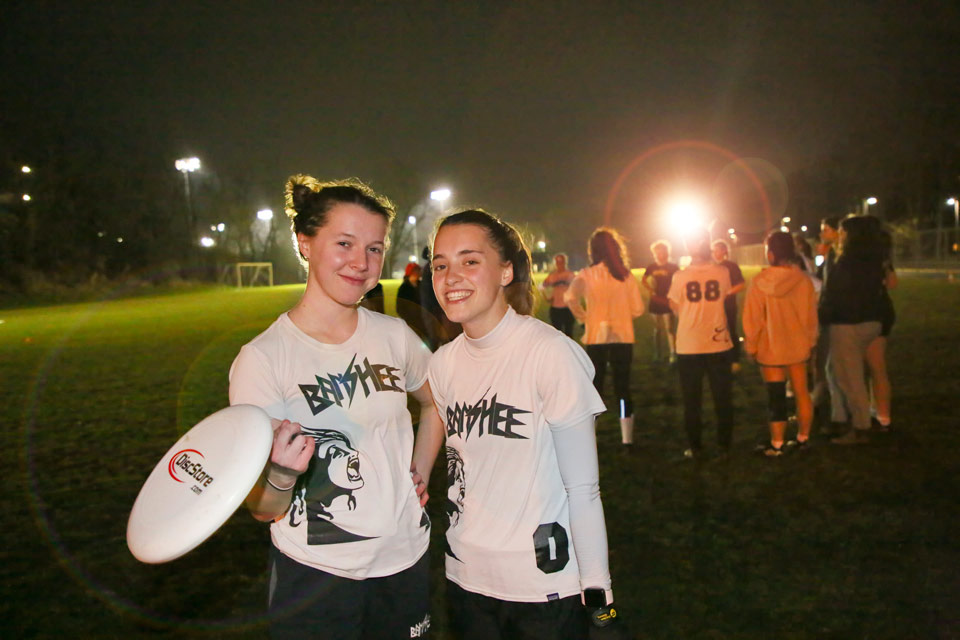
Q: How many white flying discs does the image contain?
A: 1